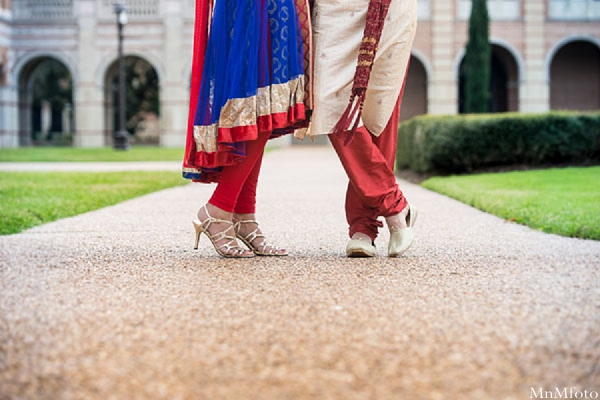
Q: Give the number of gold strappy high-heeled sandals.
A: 2